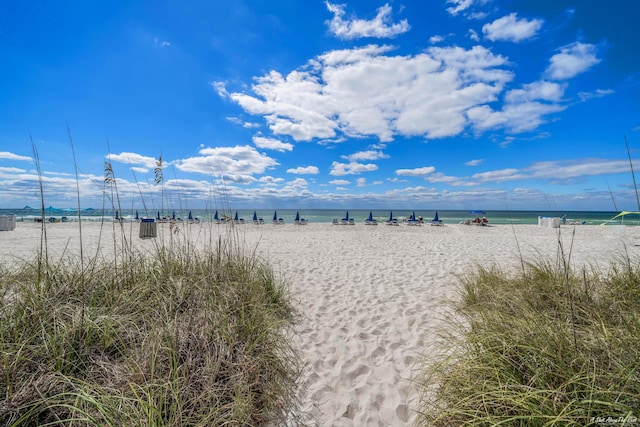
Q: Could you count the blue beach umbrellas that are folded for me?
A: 15